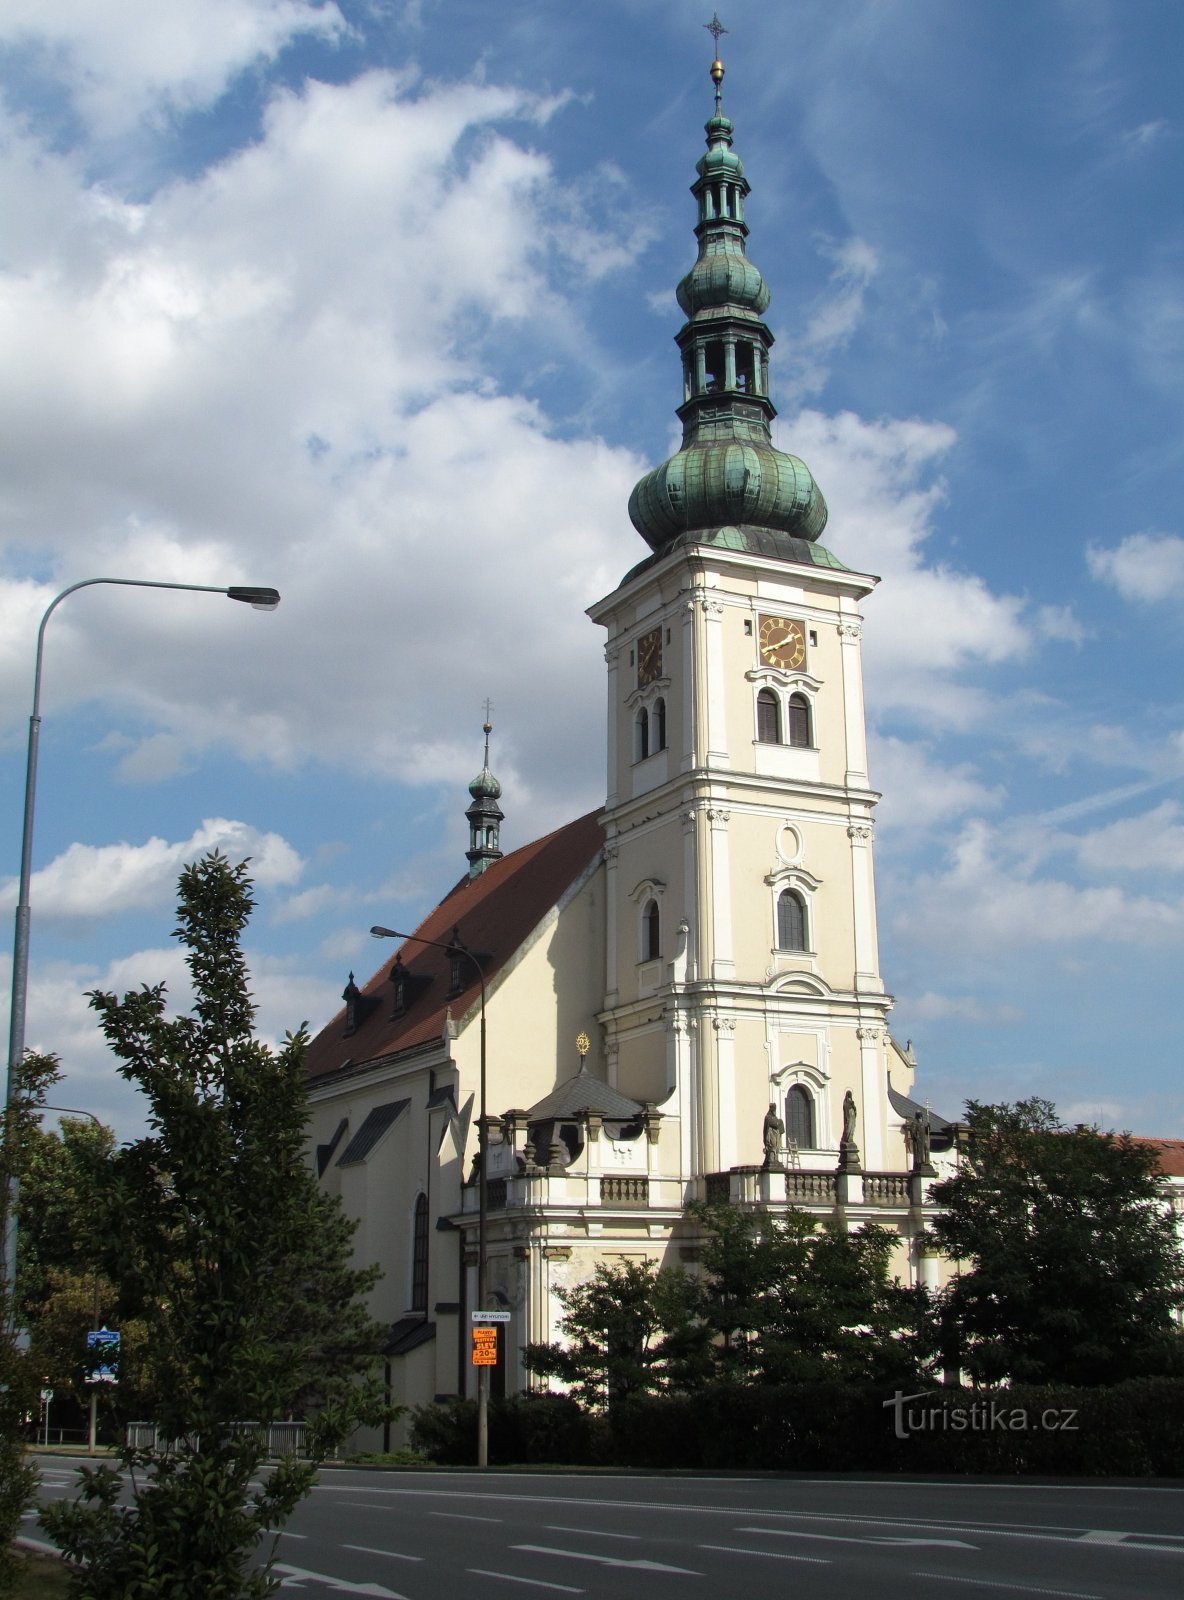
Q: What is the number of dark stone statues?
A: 3